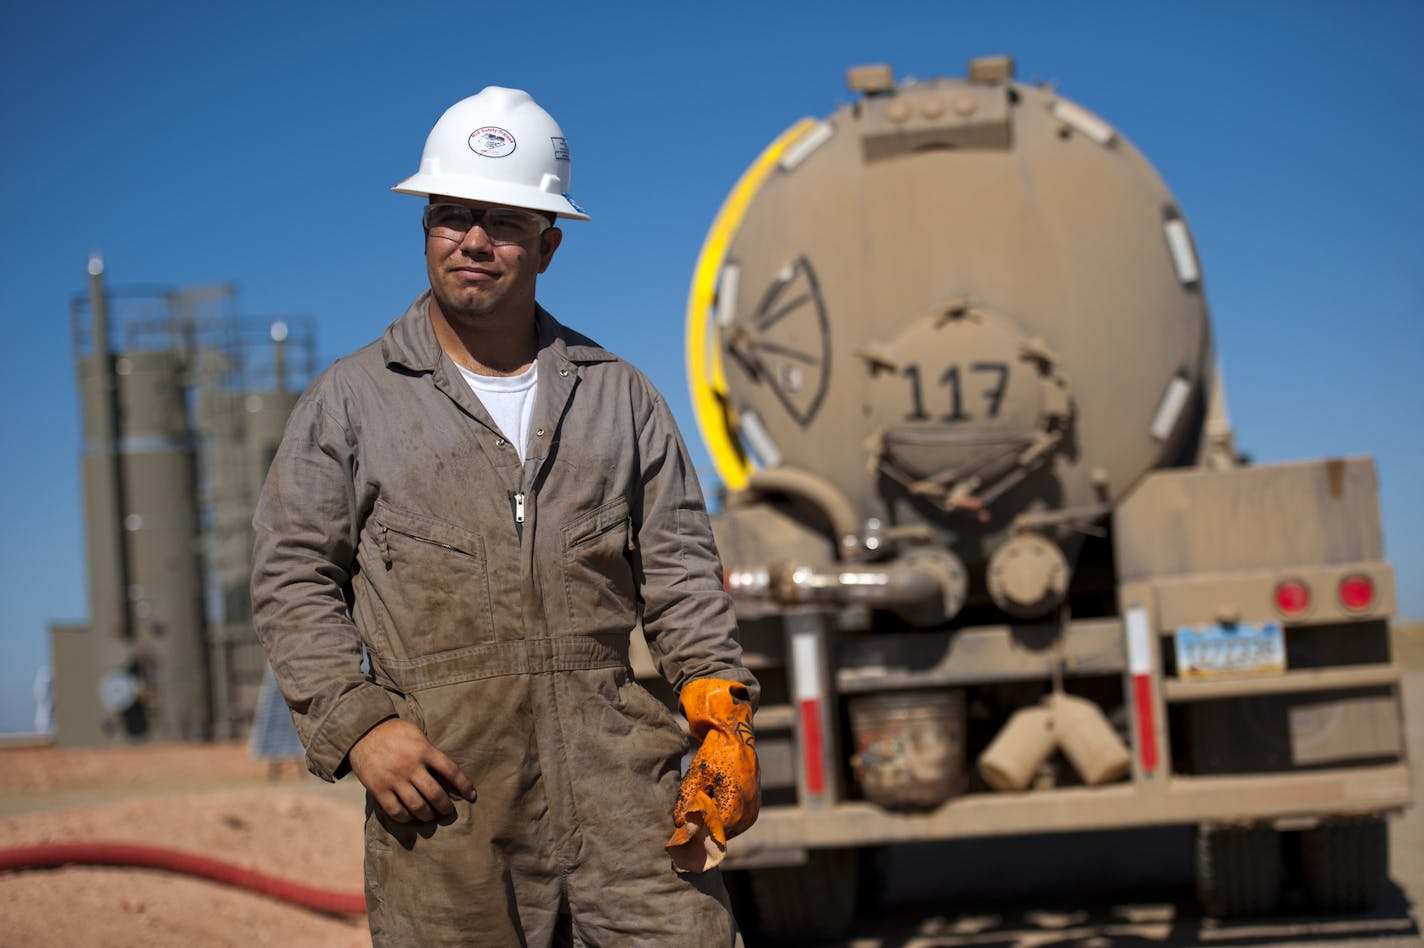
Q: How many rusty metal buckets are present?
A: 1